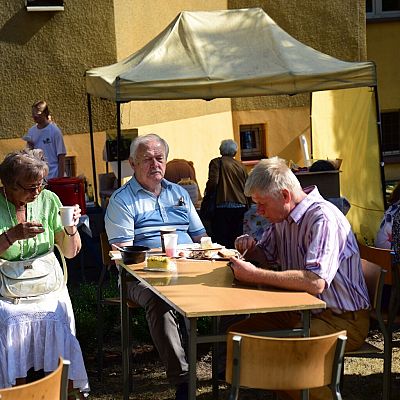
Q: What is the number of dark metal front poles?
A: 2